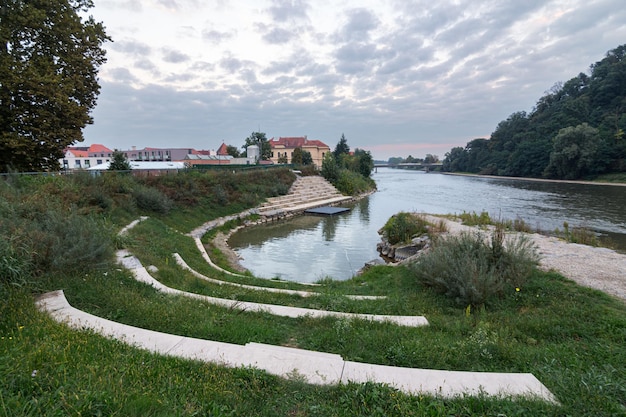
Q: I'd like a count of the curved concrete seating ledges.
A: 4